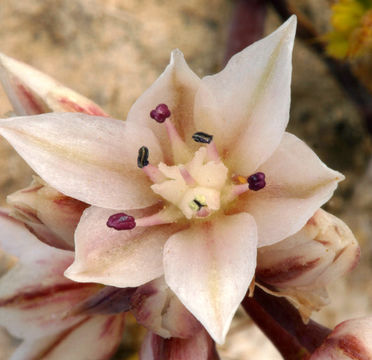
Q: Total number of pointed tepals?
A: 6